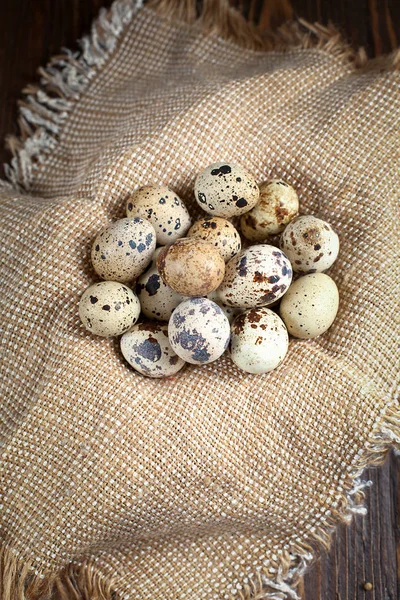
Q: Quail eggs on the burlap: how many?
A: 15